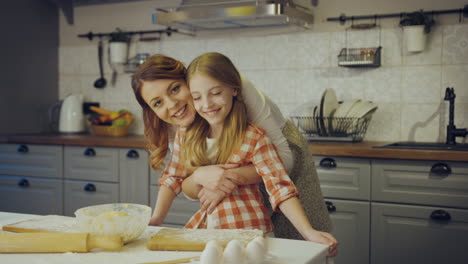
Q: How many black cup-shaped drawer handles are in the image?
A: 9